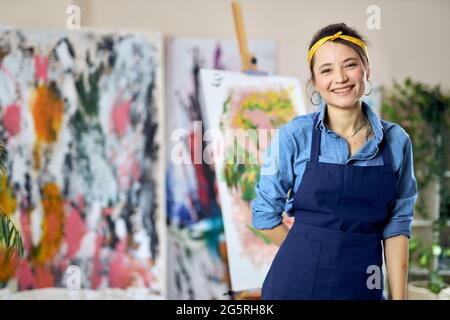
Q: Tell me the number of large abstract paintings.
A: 3